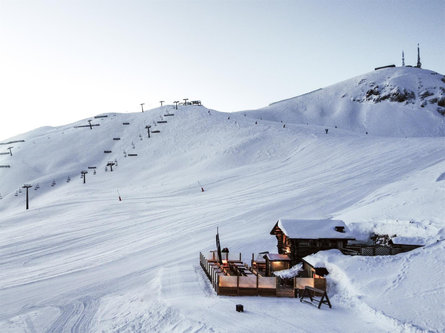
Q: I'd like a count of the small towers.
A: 2